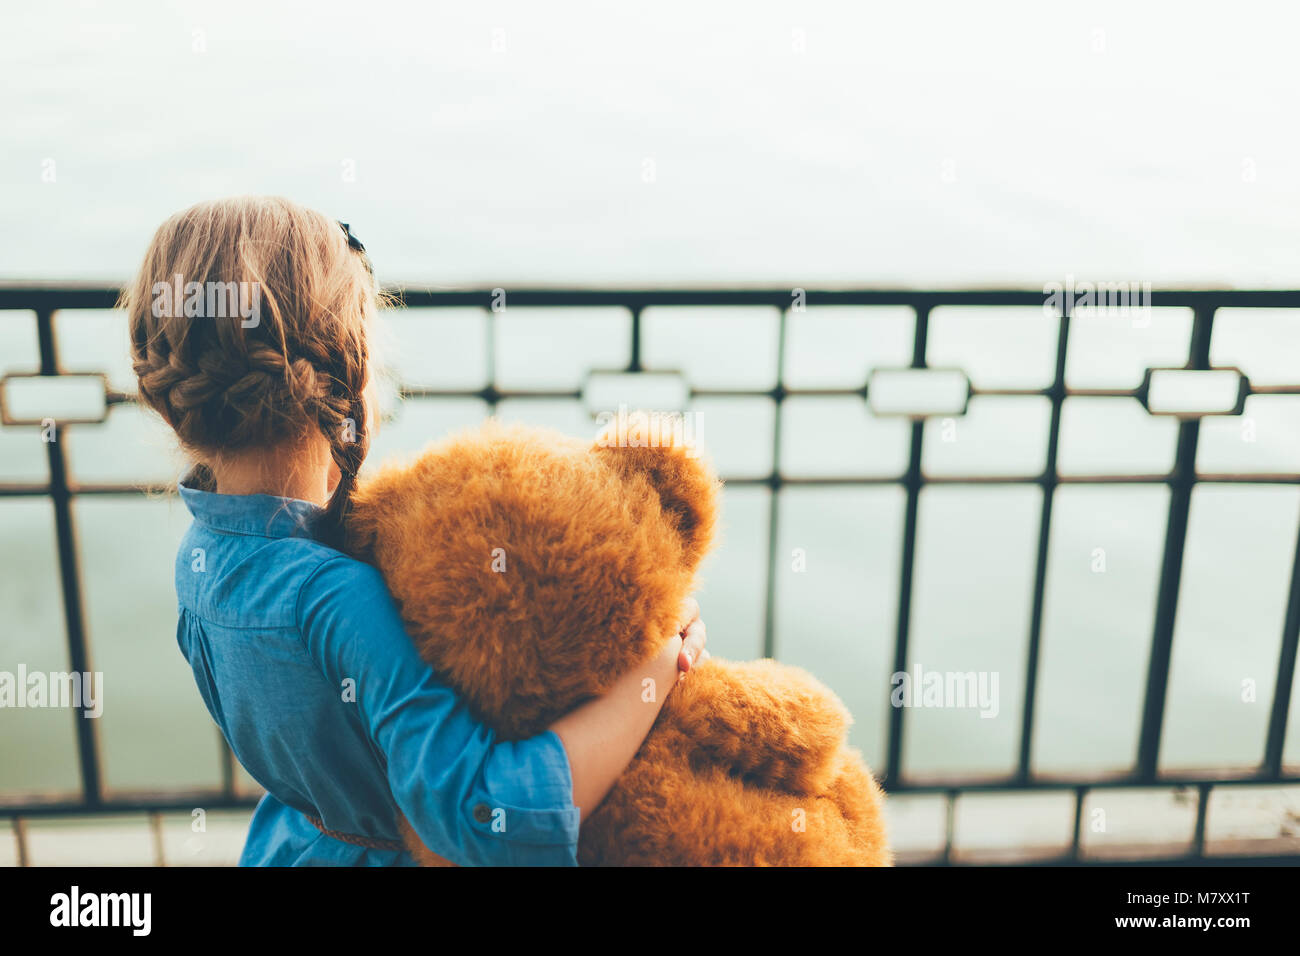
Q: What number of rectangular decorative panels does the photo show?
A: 4